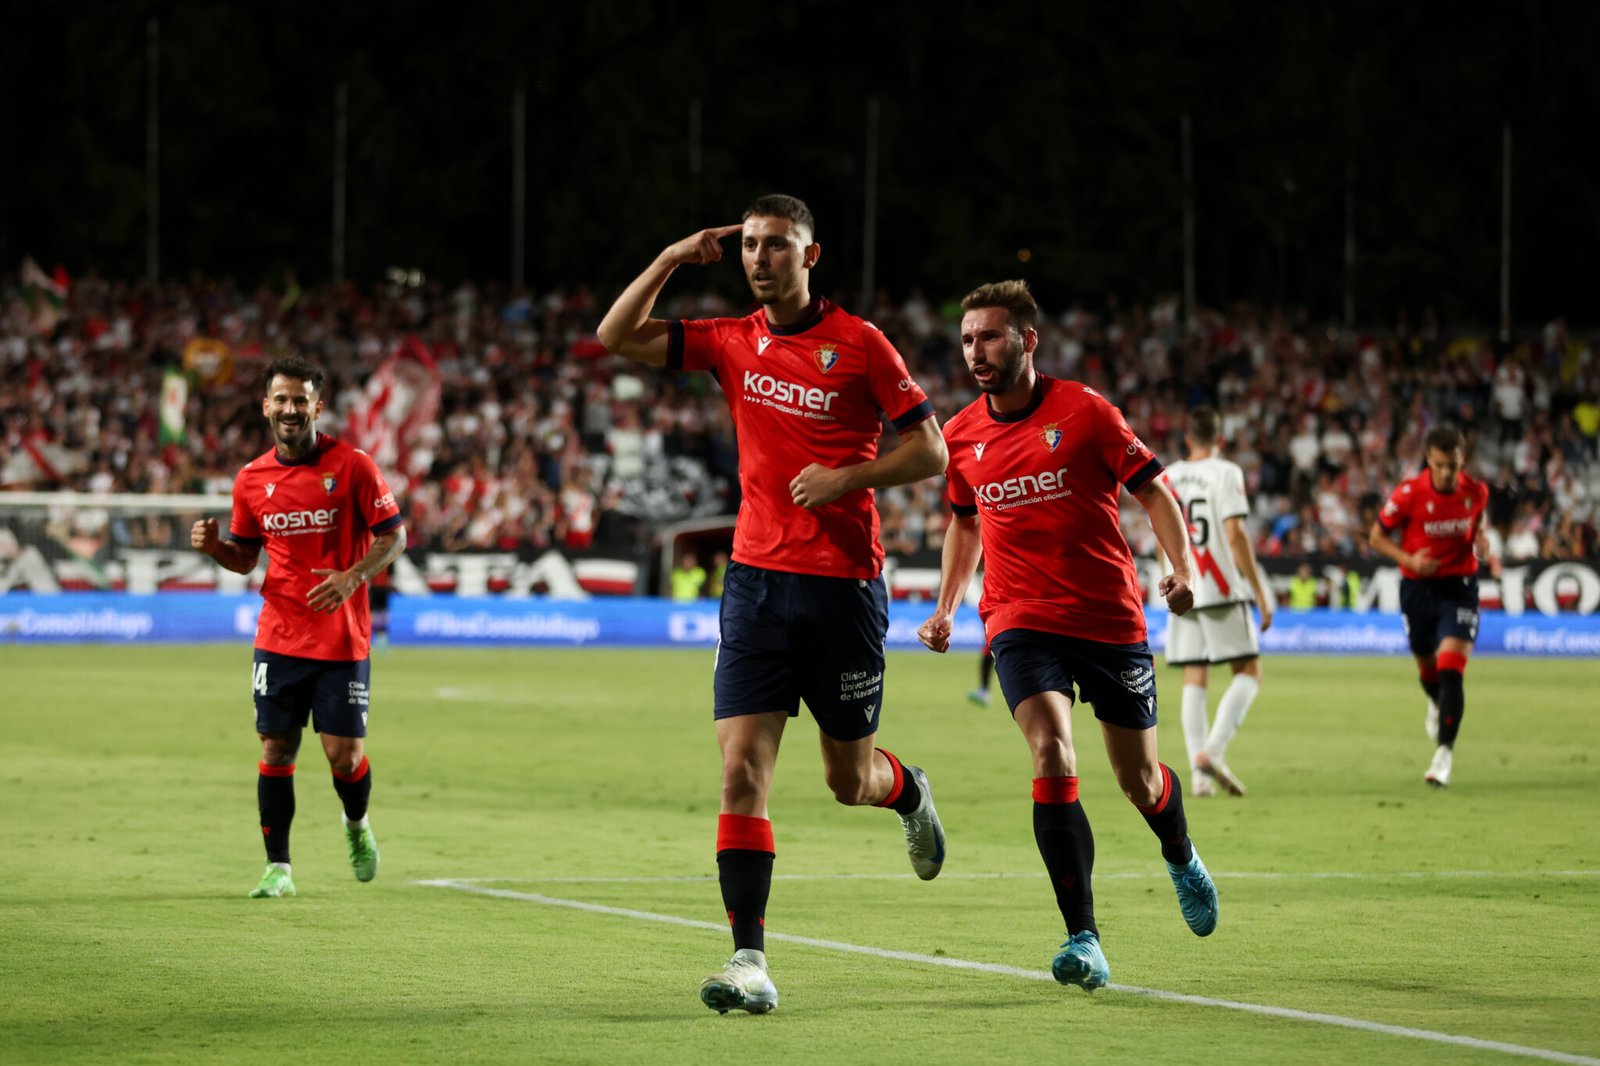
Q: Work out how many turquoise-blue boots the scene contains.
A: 2